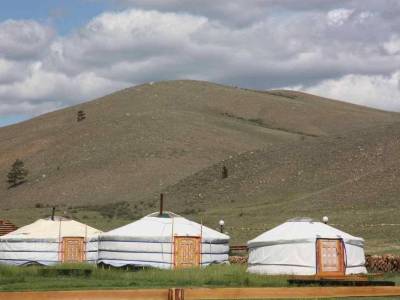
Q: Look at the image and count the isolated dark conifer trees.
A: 3